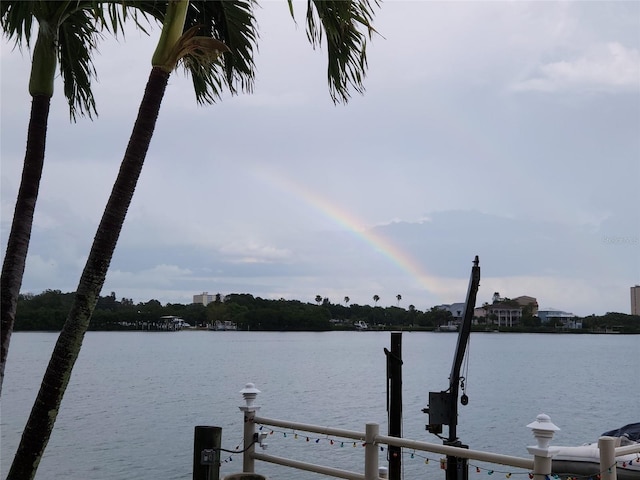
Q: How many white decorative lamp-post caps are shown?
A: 2